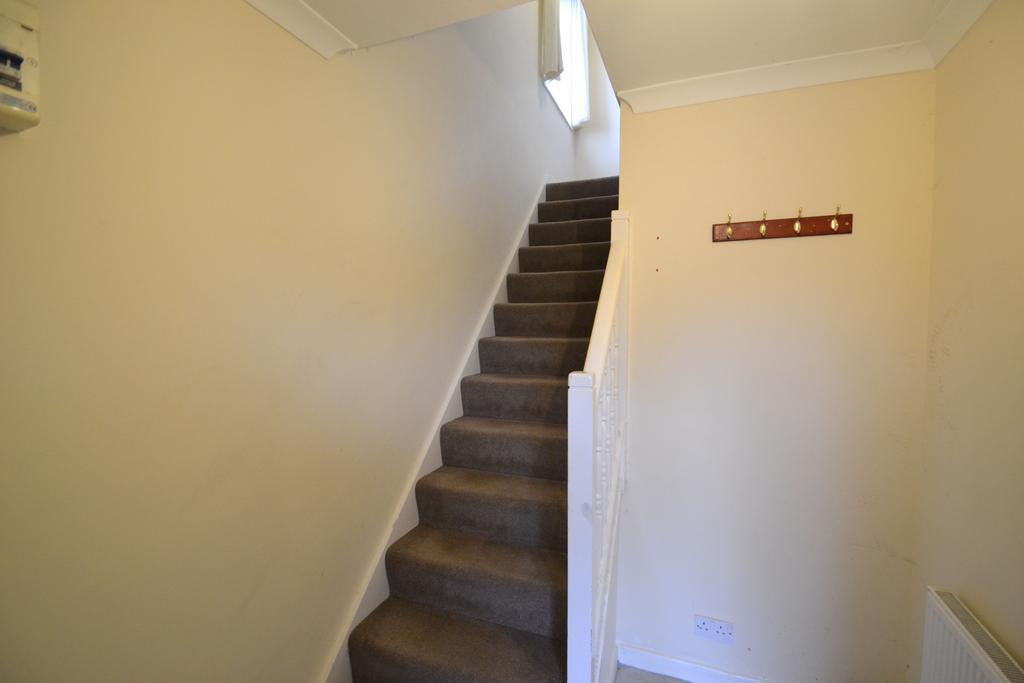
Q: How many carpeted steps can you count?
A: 12